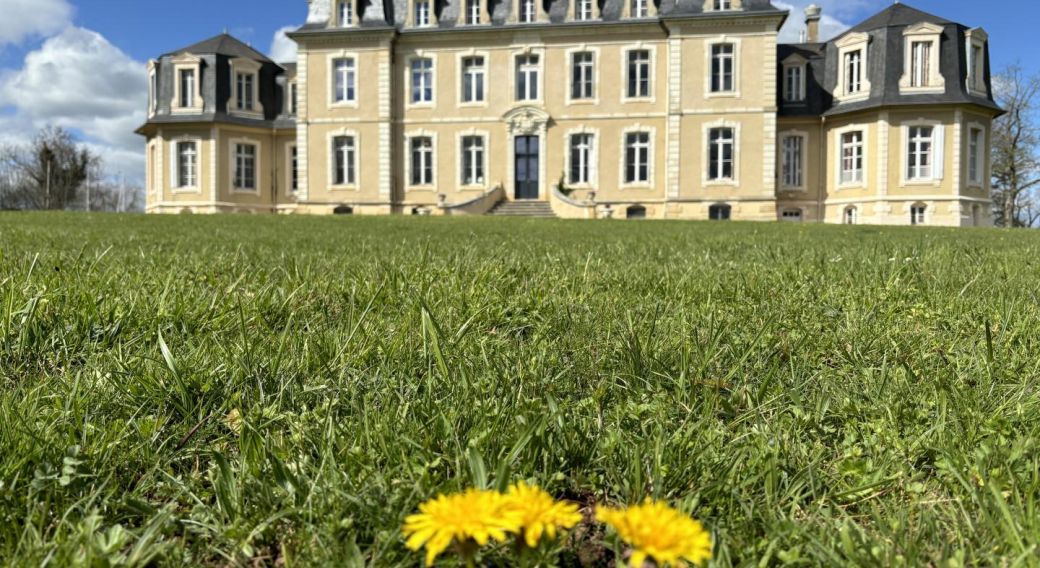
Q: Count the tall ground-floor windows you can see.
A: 14